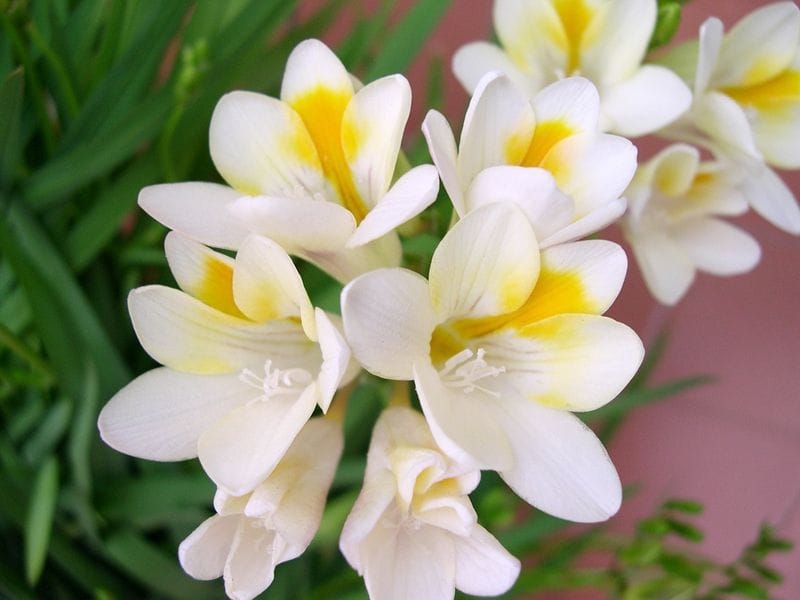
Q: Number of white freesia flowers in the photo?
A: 9